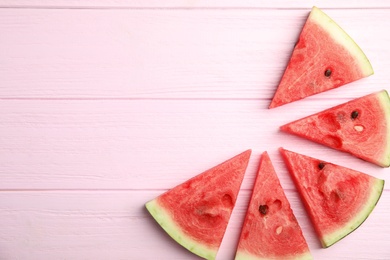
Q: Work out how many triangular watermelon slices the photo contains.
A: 5